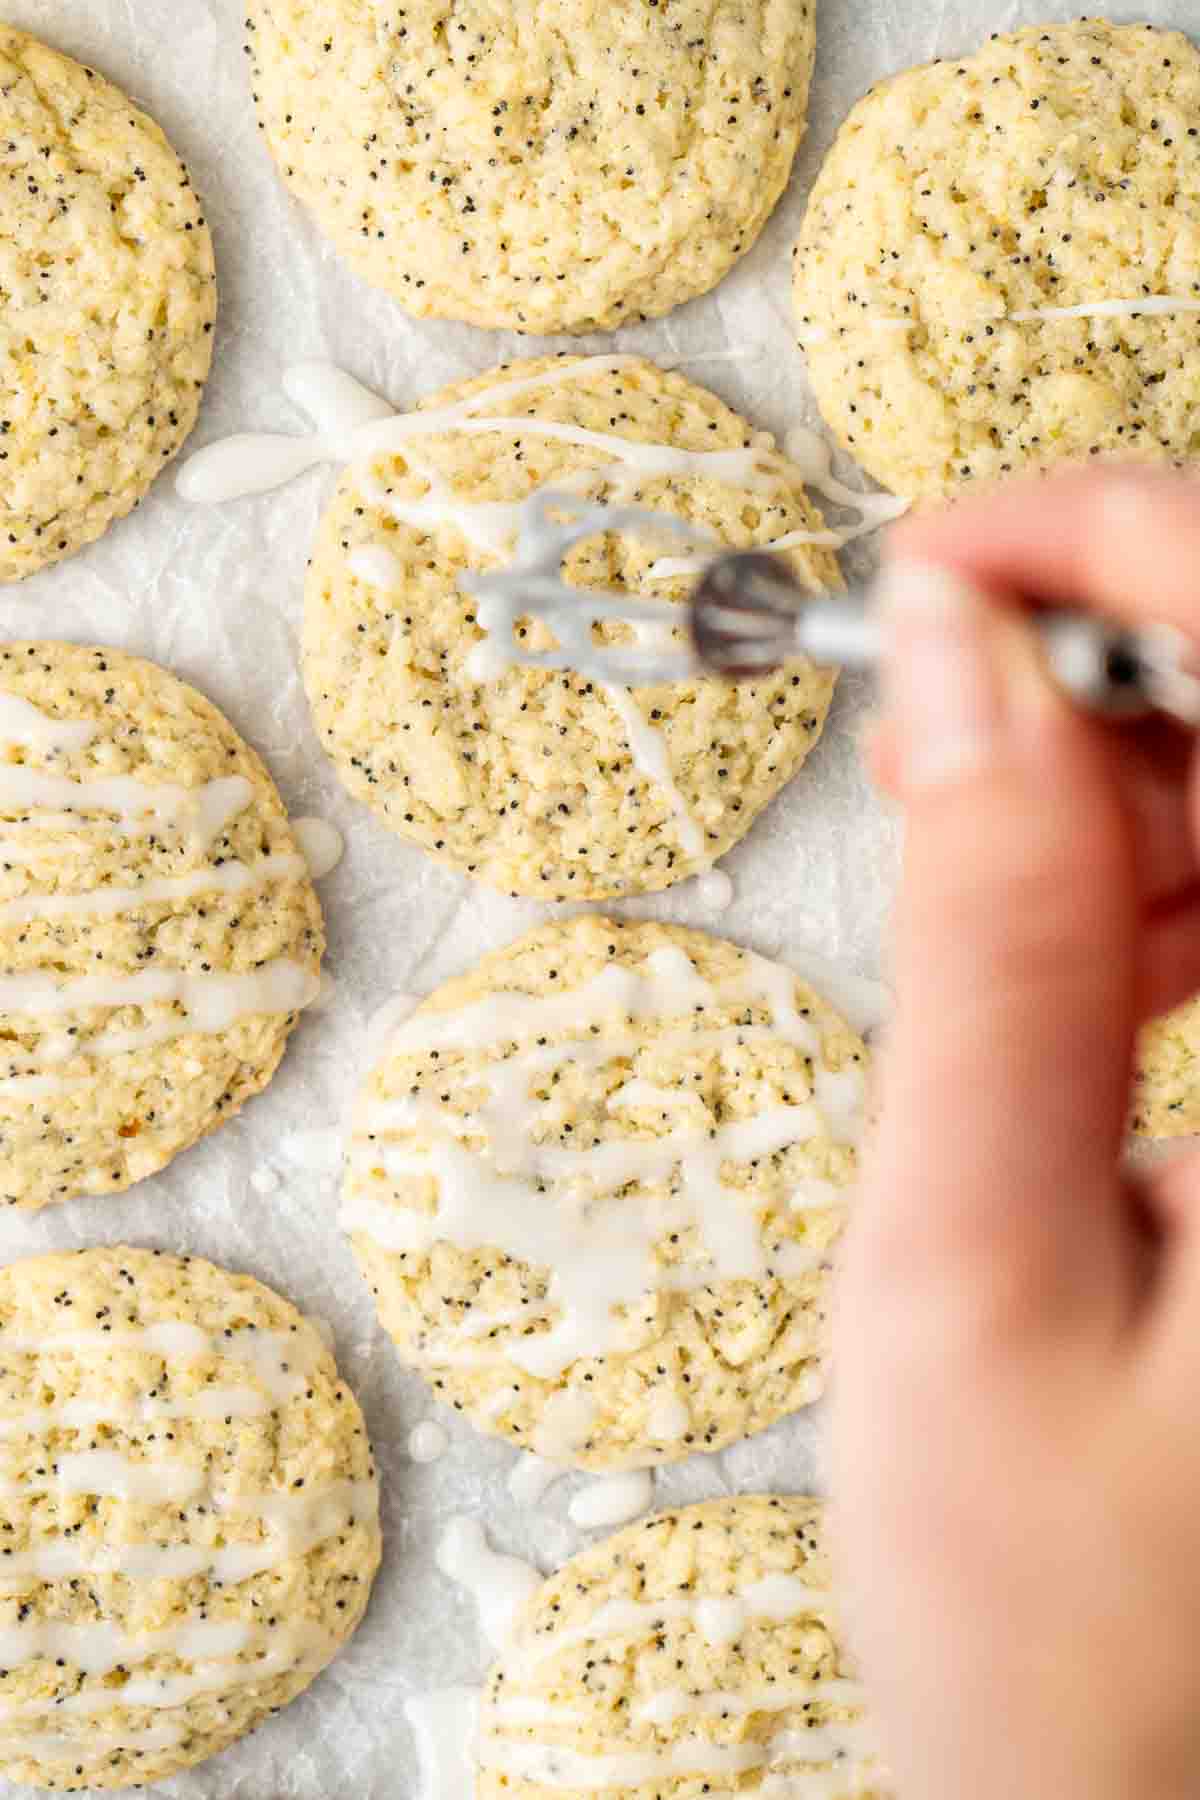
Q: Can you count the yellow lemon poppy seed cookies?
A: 9